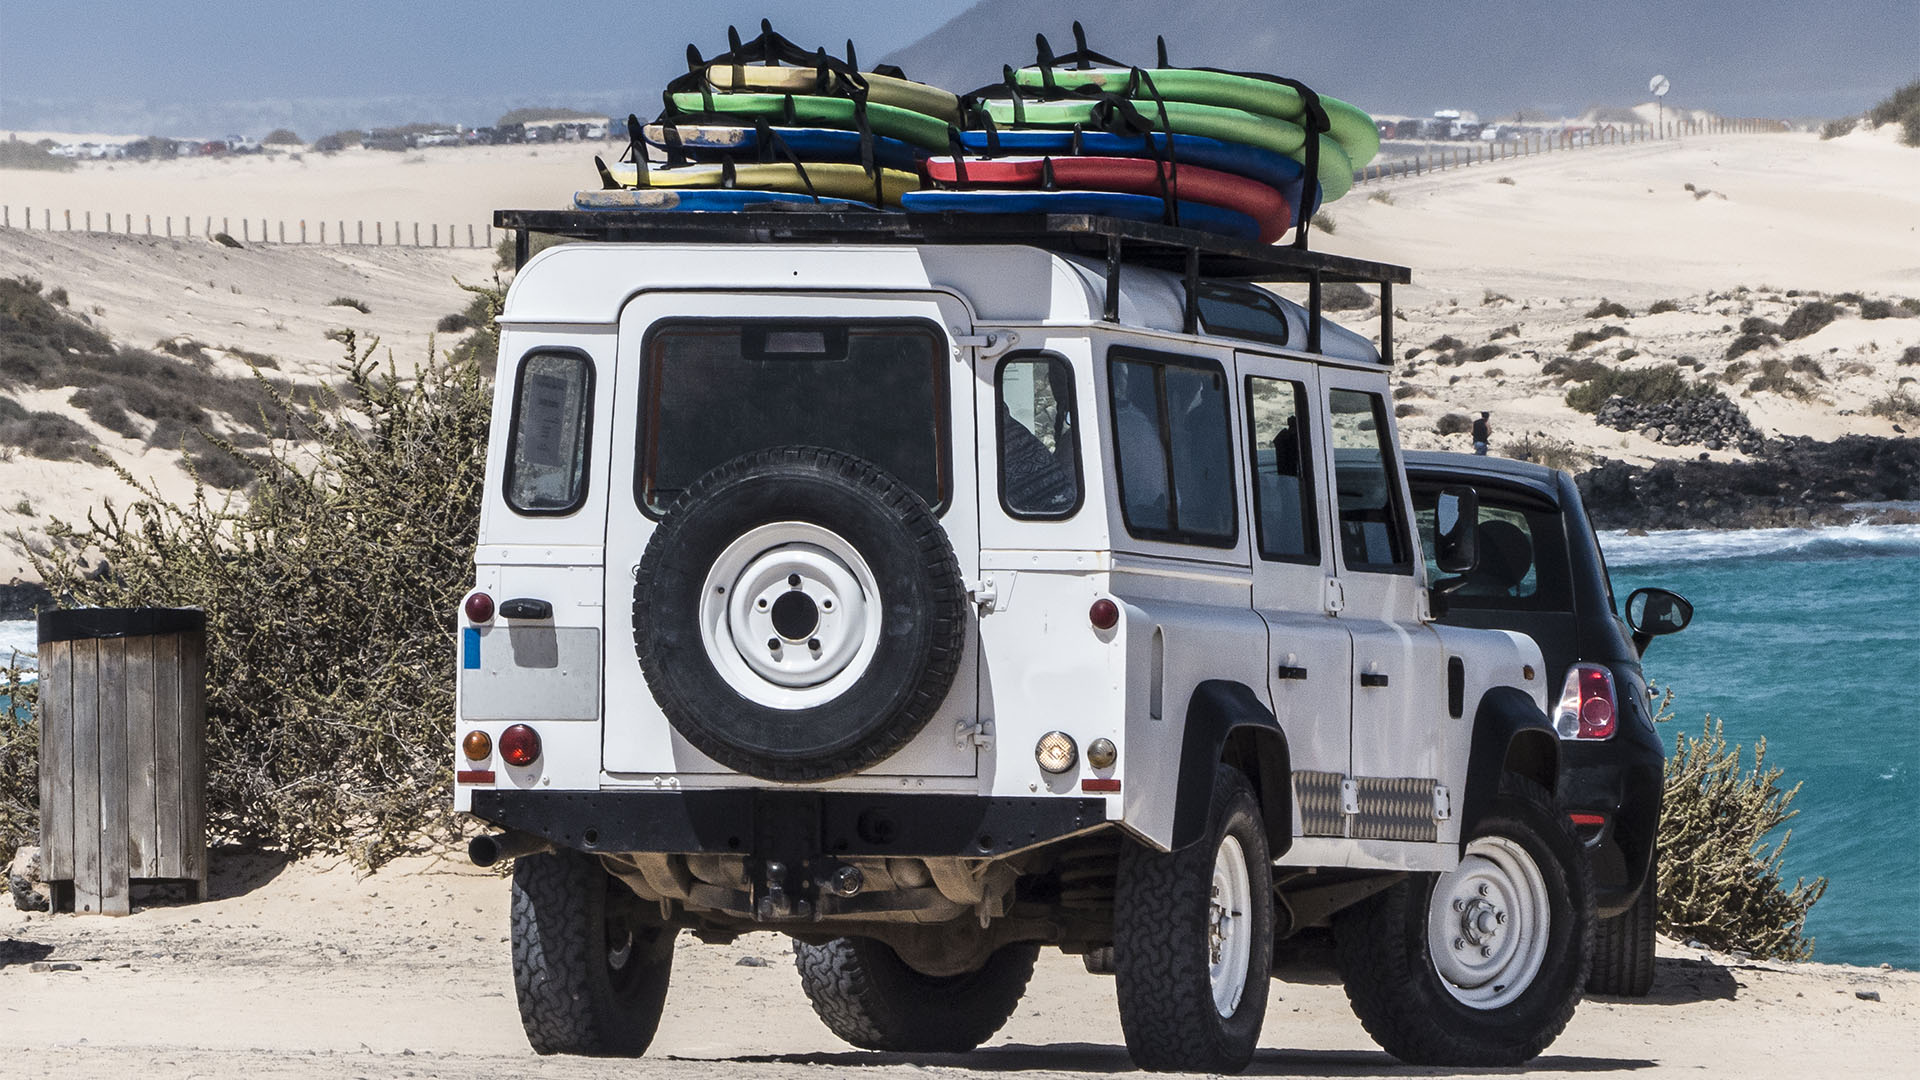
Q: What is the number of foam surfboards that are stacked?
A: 10